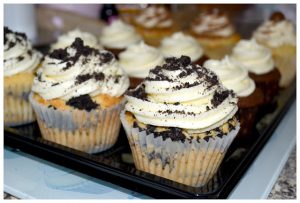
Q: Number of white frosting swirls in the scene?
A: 12